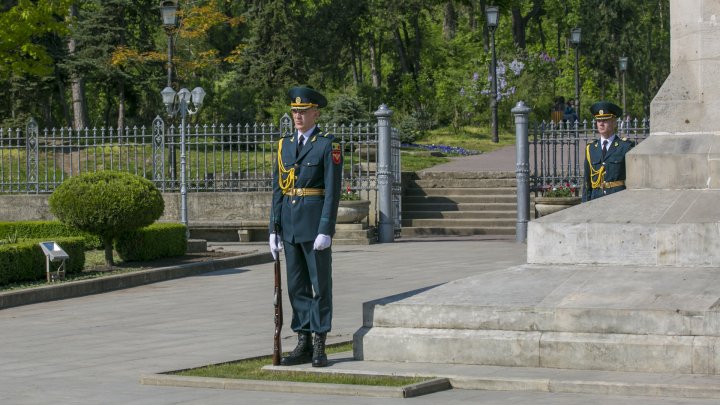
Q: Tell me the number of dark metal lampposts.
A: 4